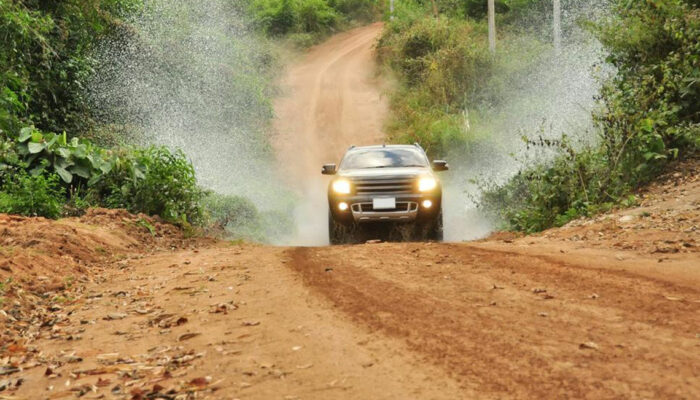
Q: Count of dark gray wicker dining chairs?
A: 0